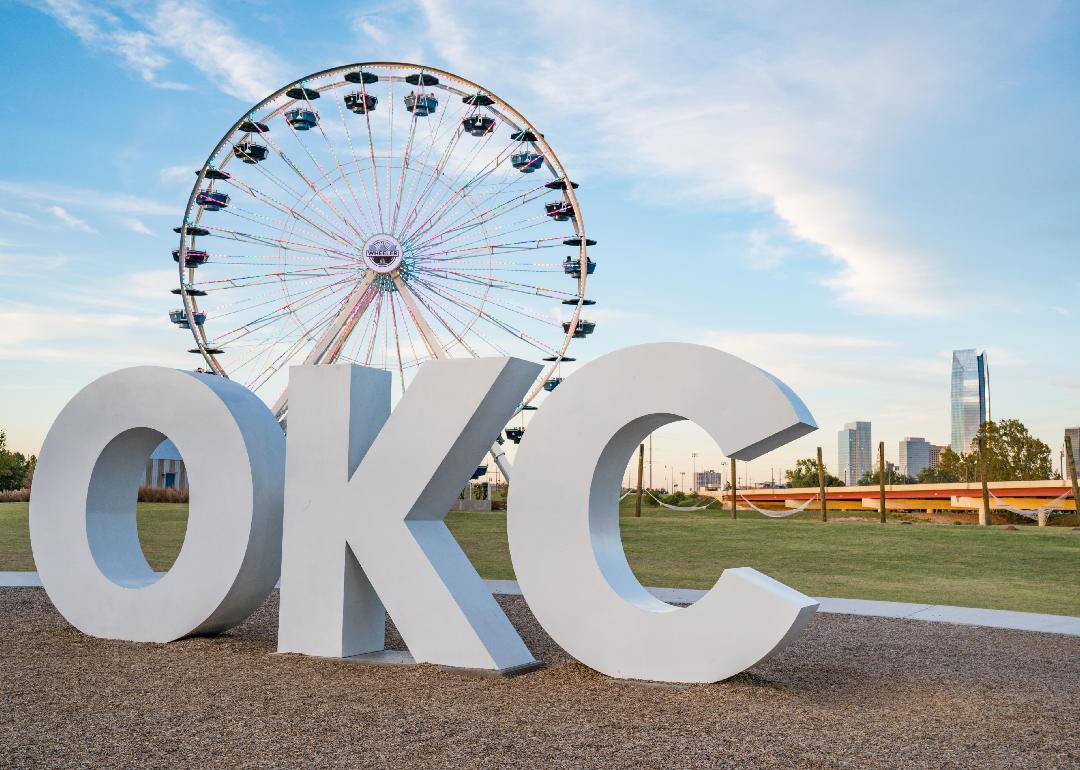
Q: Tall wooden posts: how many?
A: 6